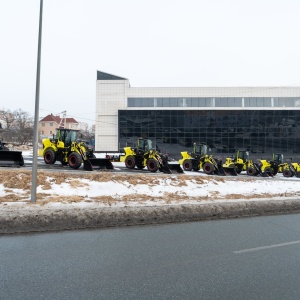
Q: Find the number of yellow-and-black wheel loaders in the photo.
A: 6